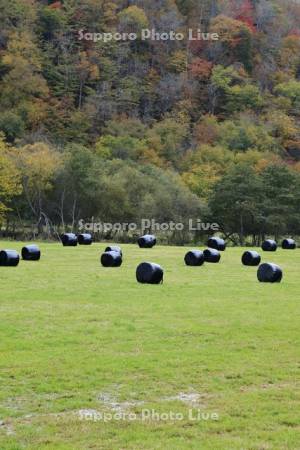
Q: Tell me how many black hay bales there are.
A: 15